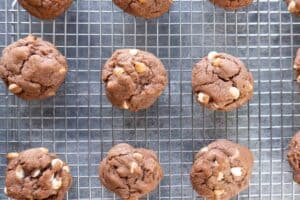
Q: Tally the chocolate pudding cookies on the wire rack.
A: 12